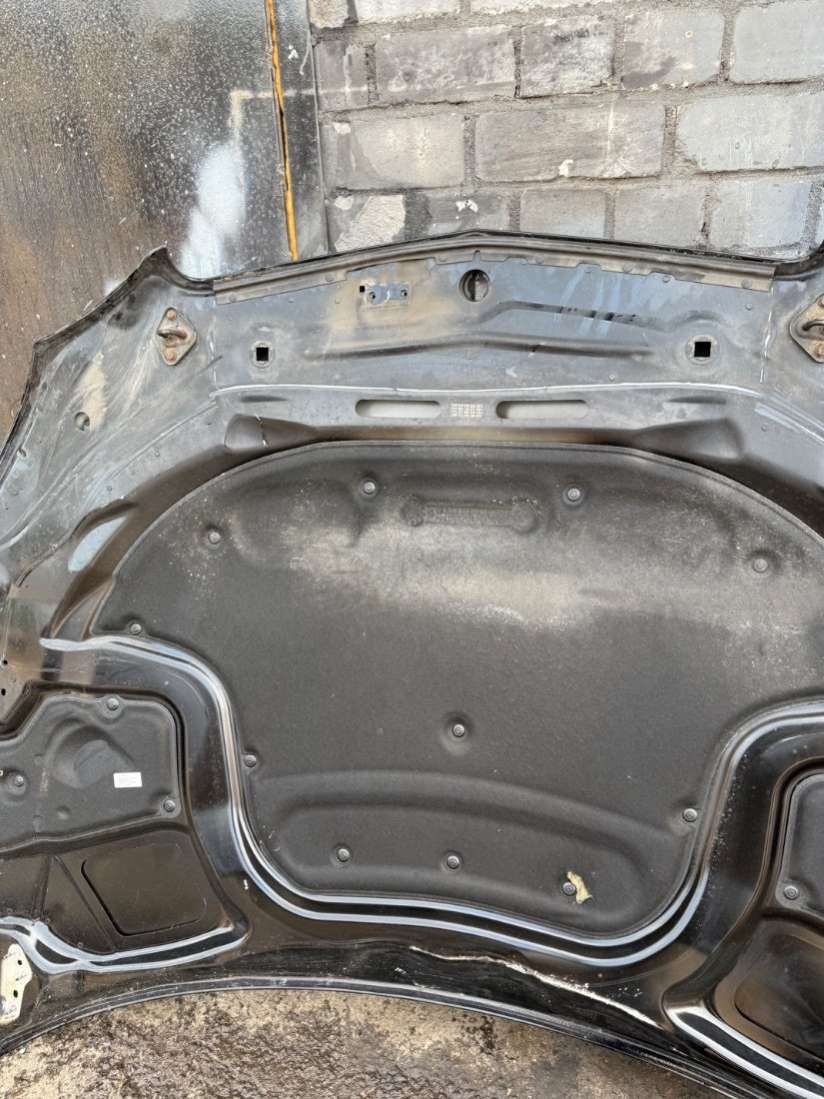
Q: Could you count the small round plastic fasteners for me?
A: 15